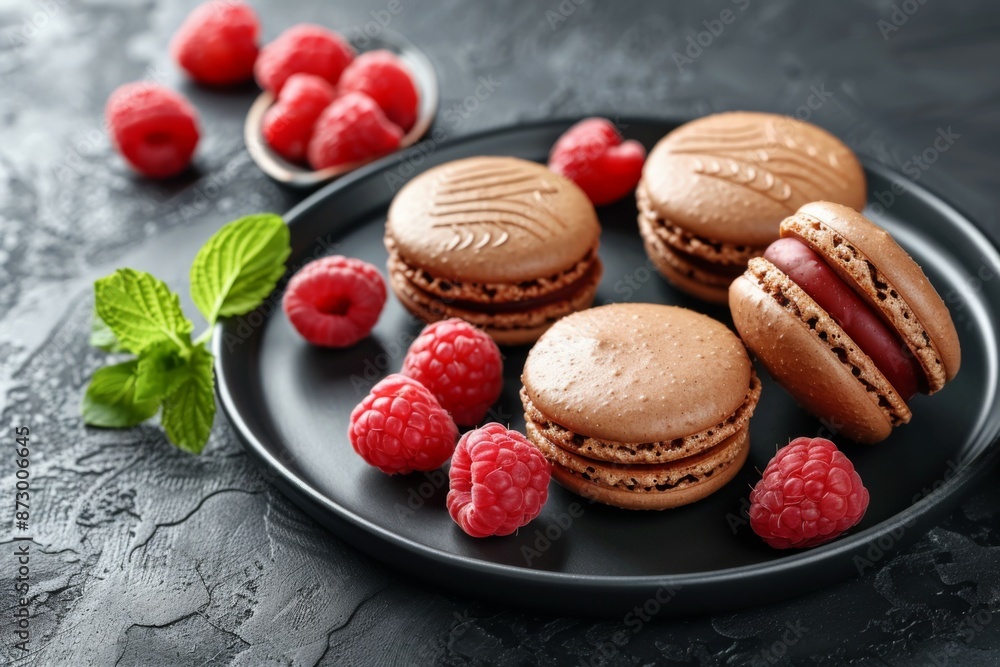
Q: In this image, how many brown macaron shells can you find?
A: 8